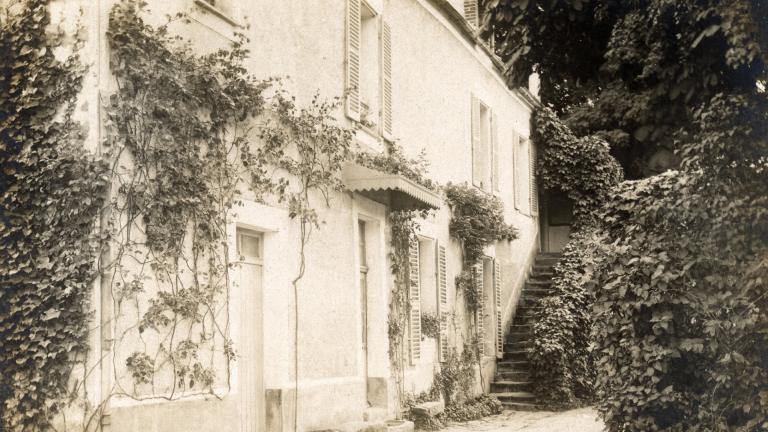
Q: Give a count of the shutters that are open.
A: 10